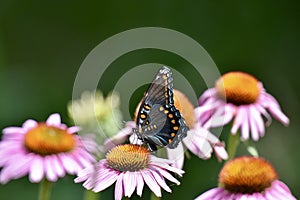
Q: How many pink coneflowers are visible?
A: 5